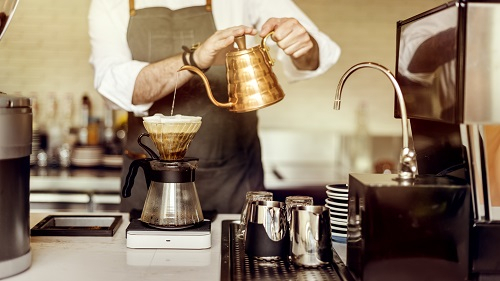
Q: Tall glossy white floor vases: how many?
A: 0